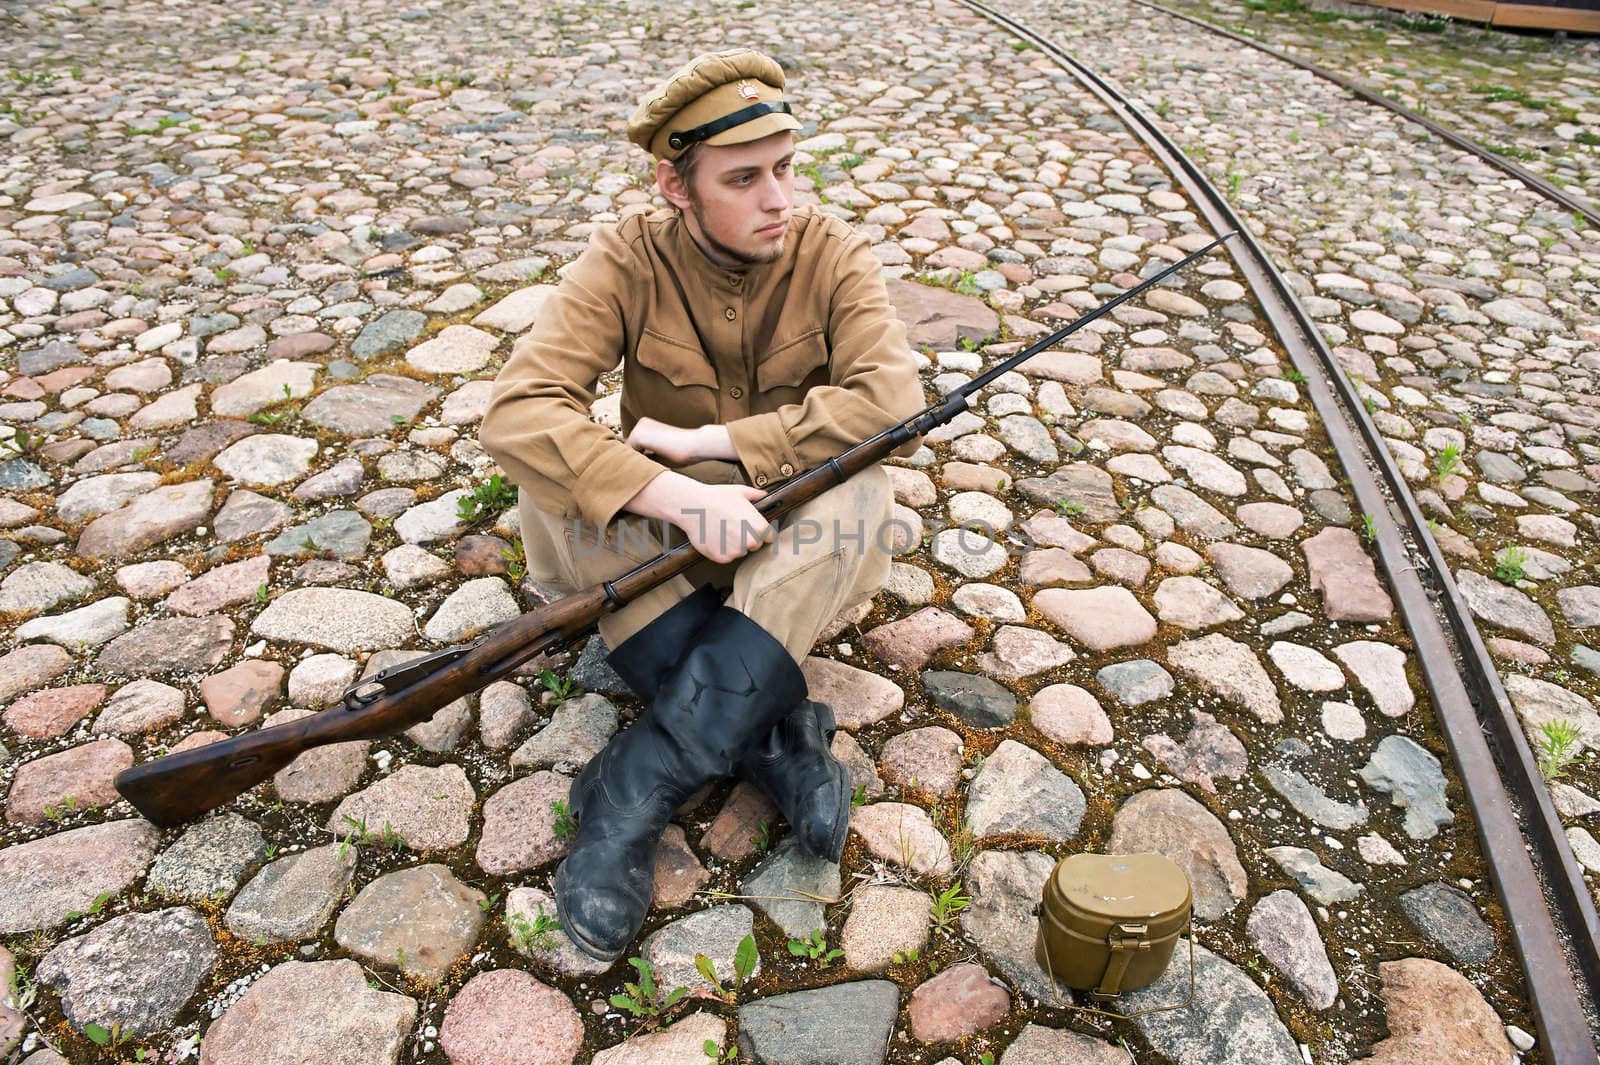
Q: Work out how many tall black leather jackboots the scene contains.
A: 2